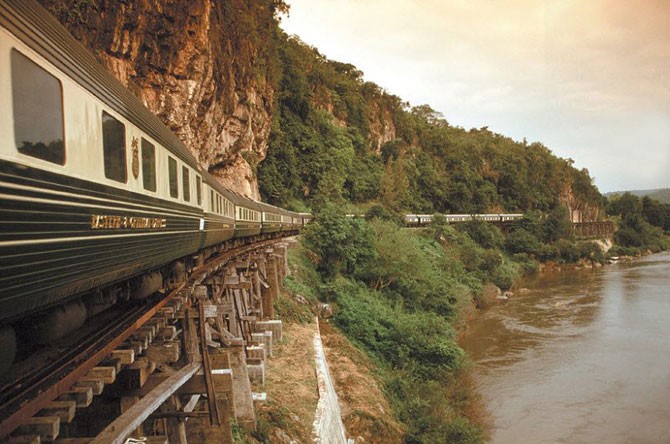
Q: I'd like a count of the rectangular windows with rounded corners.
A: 6